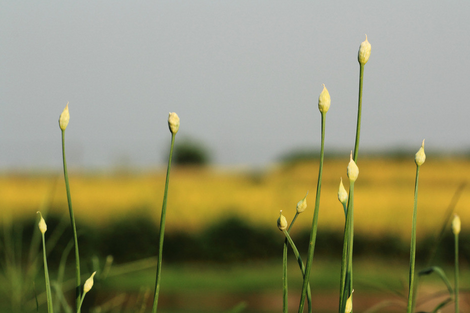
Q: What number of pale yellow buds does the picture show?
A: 13